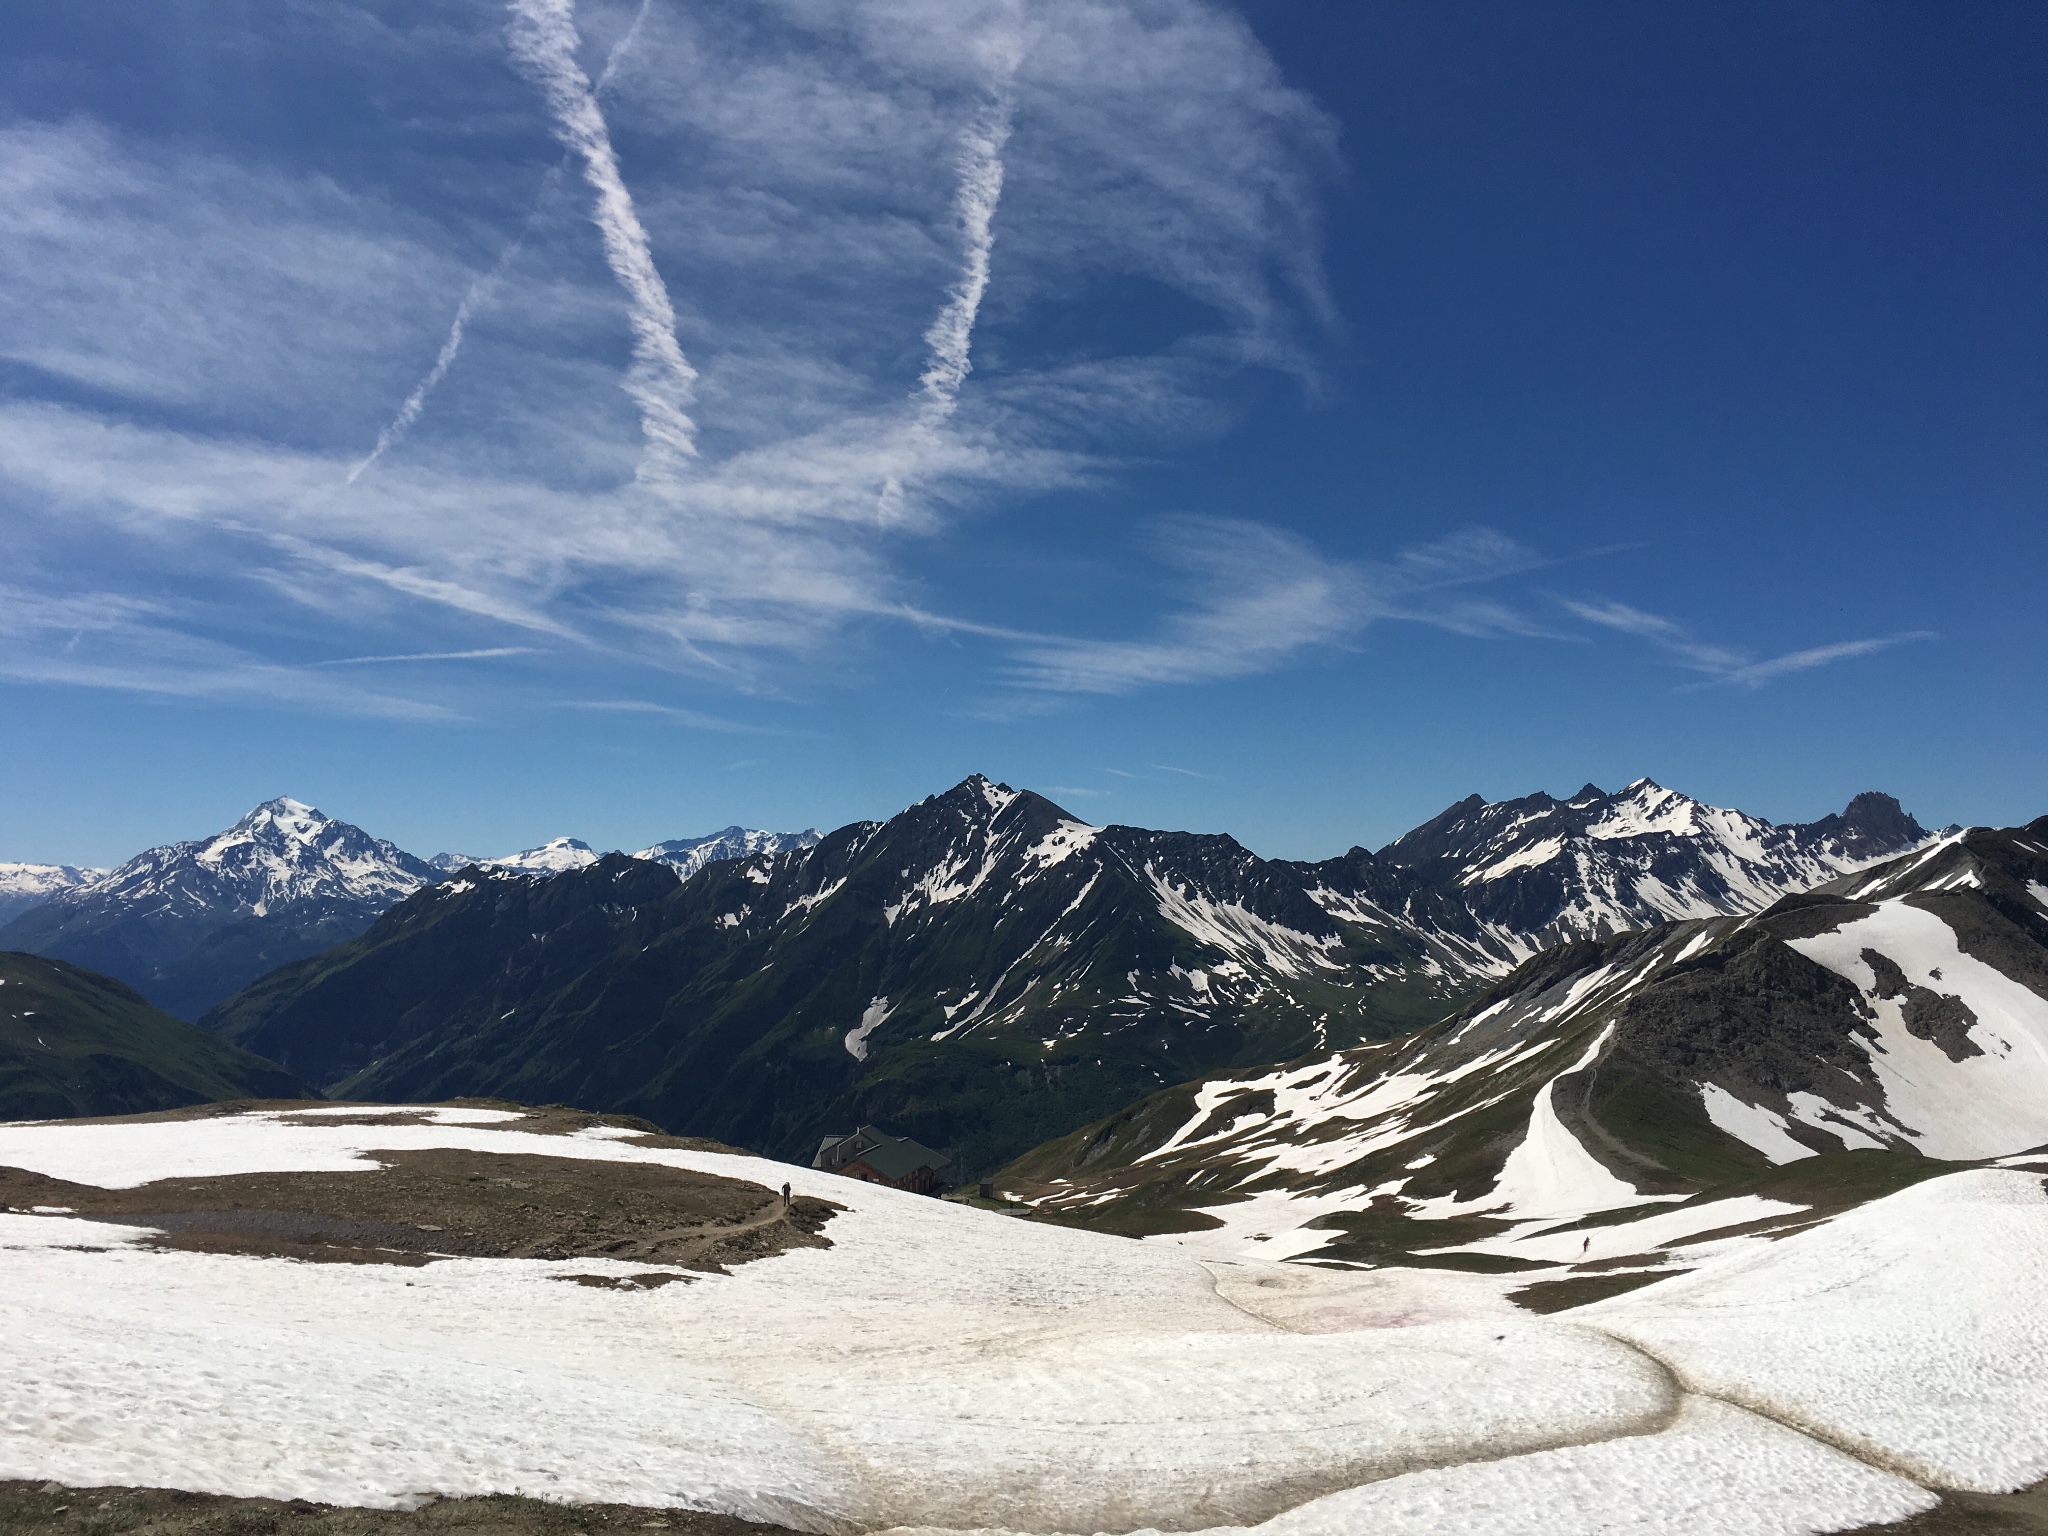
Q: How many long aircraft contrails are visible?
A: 3